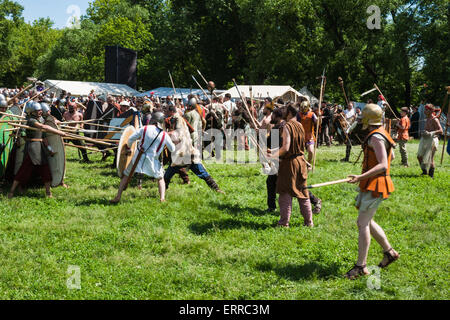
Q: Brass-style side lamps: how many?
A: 0